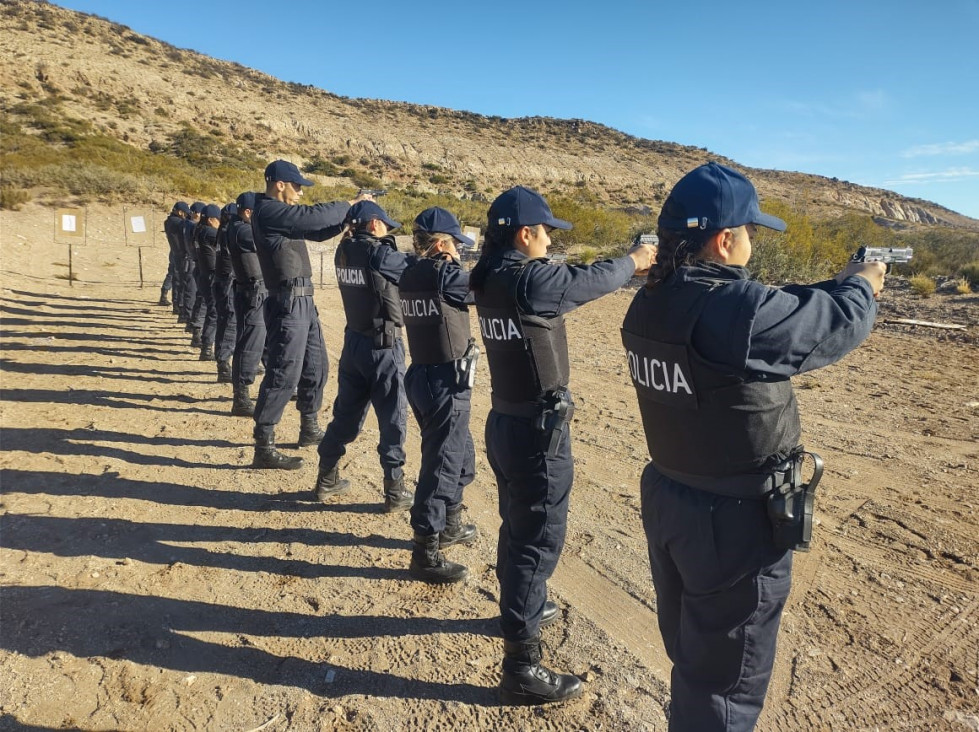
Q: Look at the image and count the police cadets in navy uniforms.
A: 10